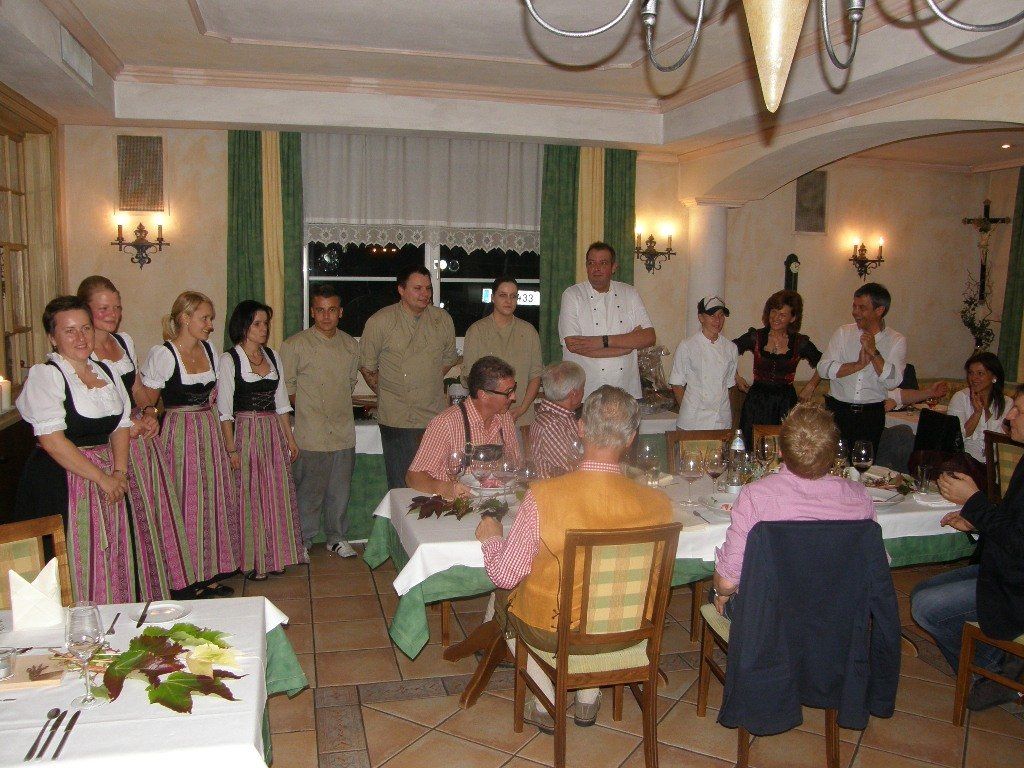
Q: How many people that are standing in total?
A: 11